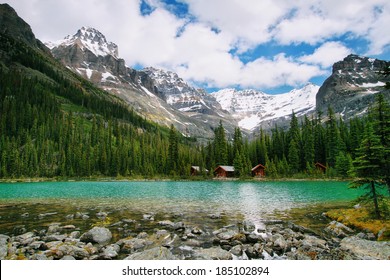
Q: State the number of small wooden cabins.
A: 4